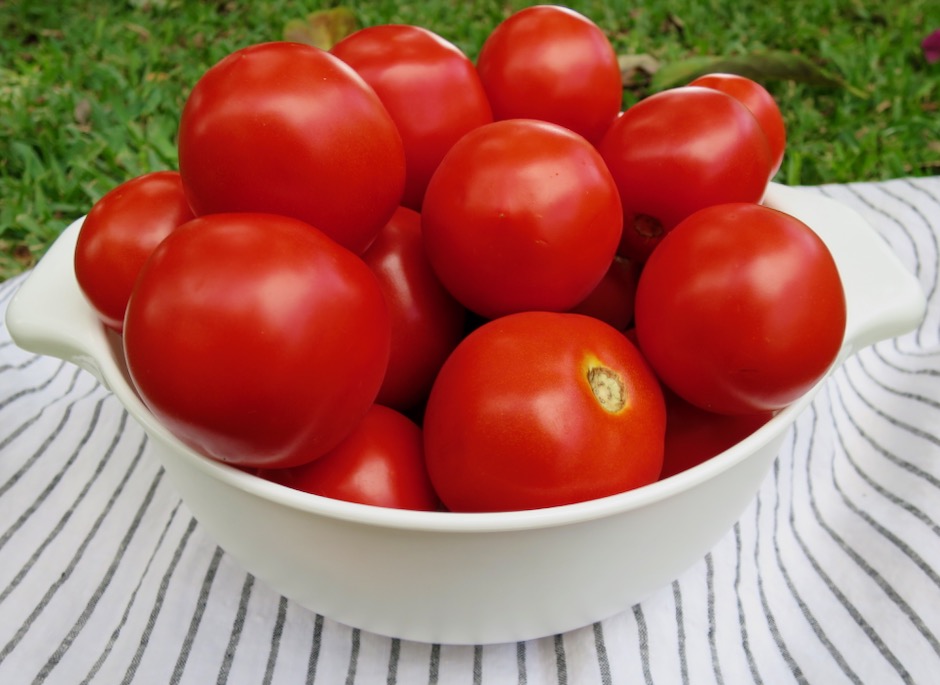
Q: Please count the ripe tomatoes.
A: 14